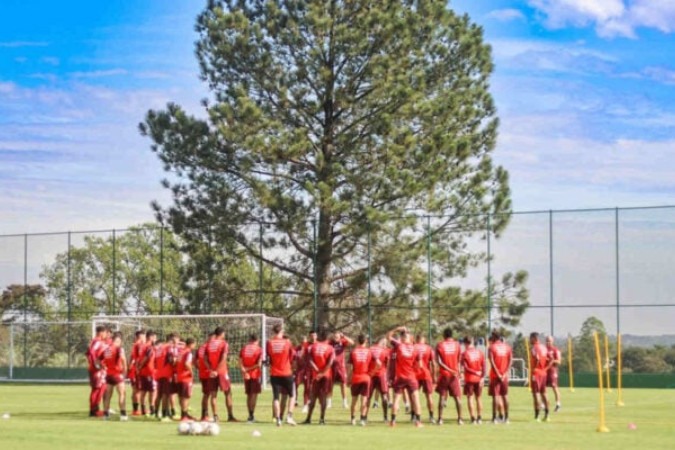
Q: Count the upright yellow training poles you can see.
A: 5